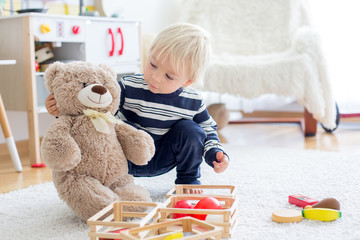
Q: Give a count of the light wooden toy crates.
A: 4